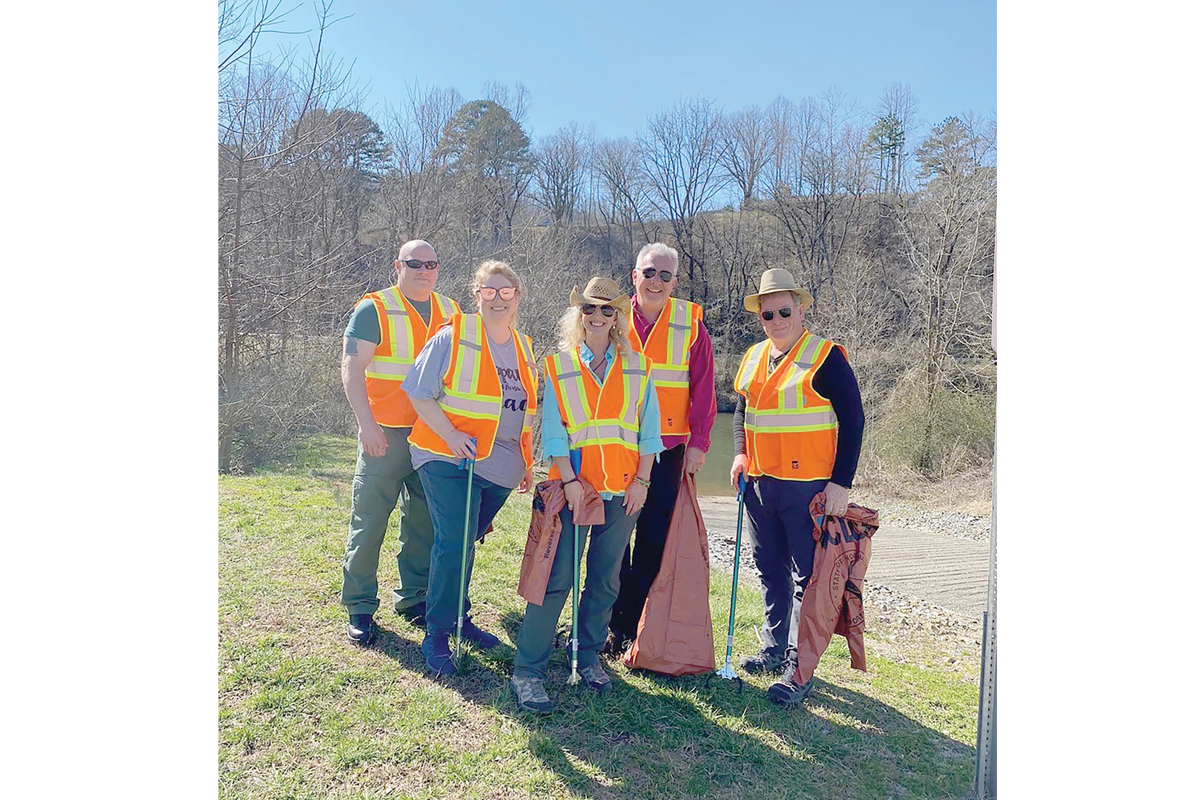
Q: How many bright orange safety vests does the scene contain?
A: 5